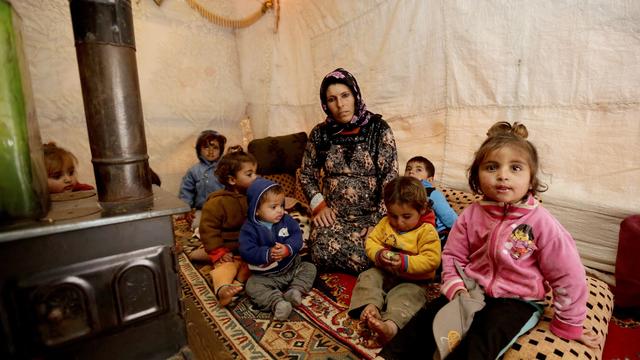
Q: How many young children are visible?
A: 7